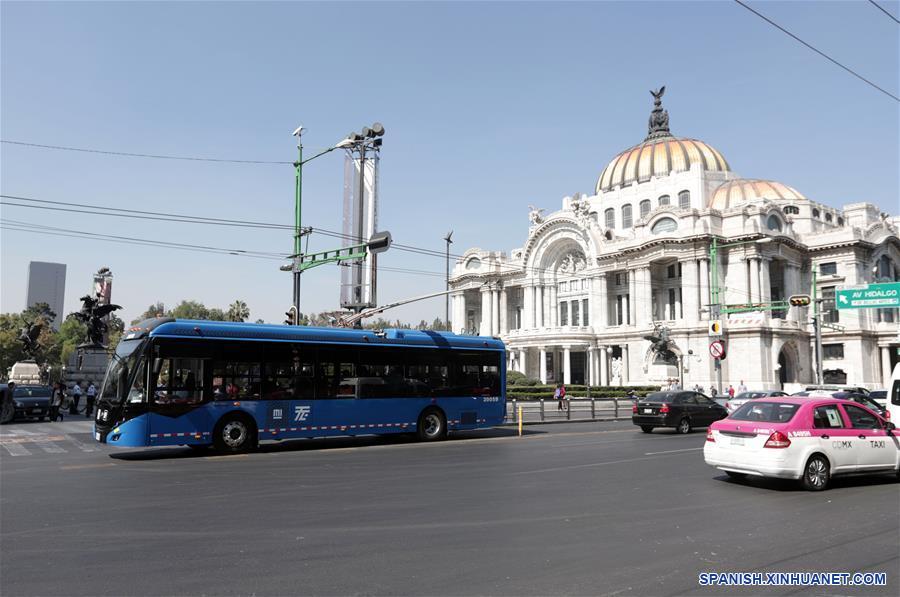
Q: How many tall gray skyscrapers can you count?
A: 1